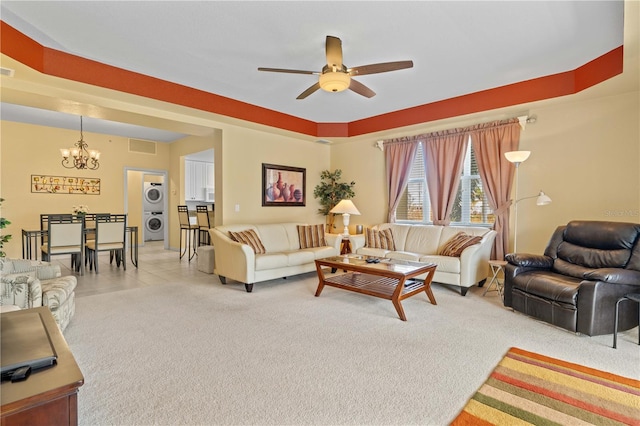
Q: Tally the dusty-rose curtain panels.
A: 3